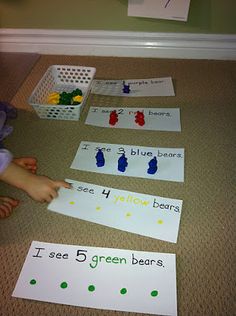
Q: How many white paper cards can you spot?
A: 5